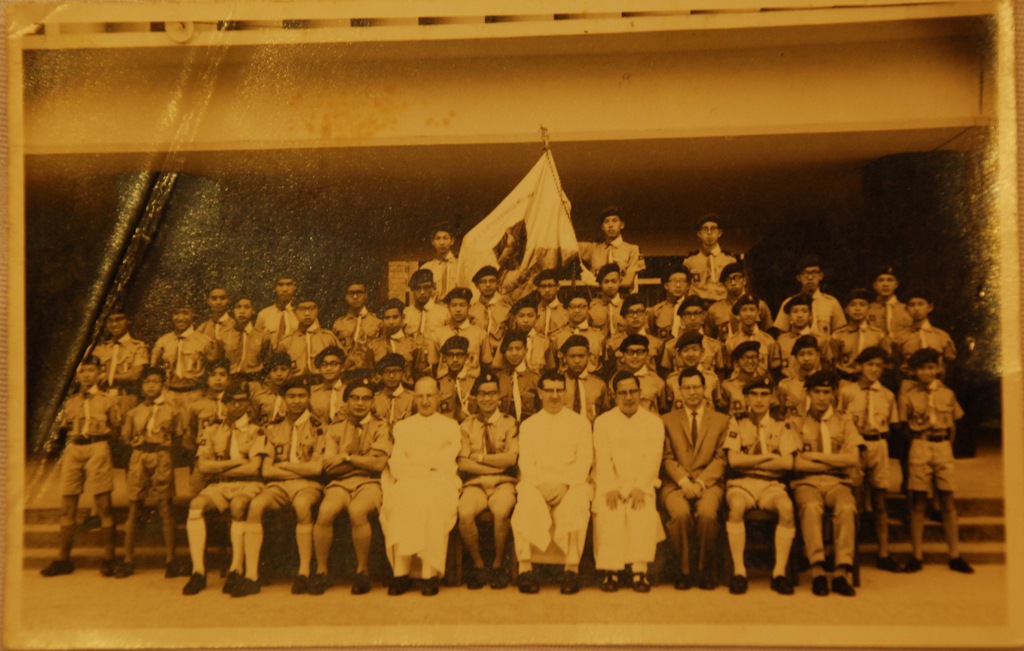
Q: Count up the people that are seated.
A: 10